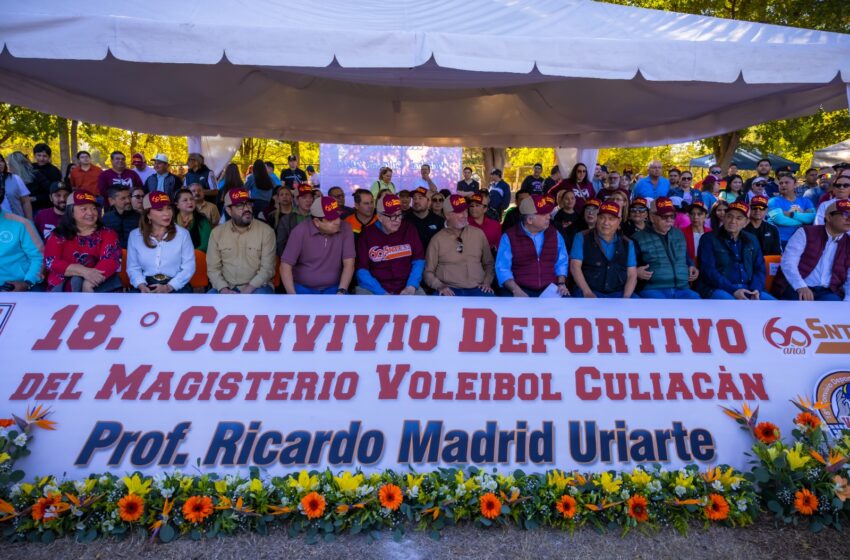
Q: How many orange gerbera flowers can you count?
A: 12